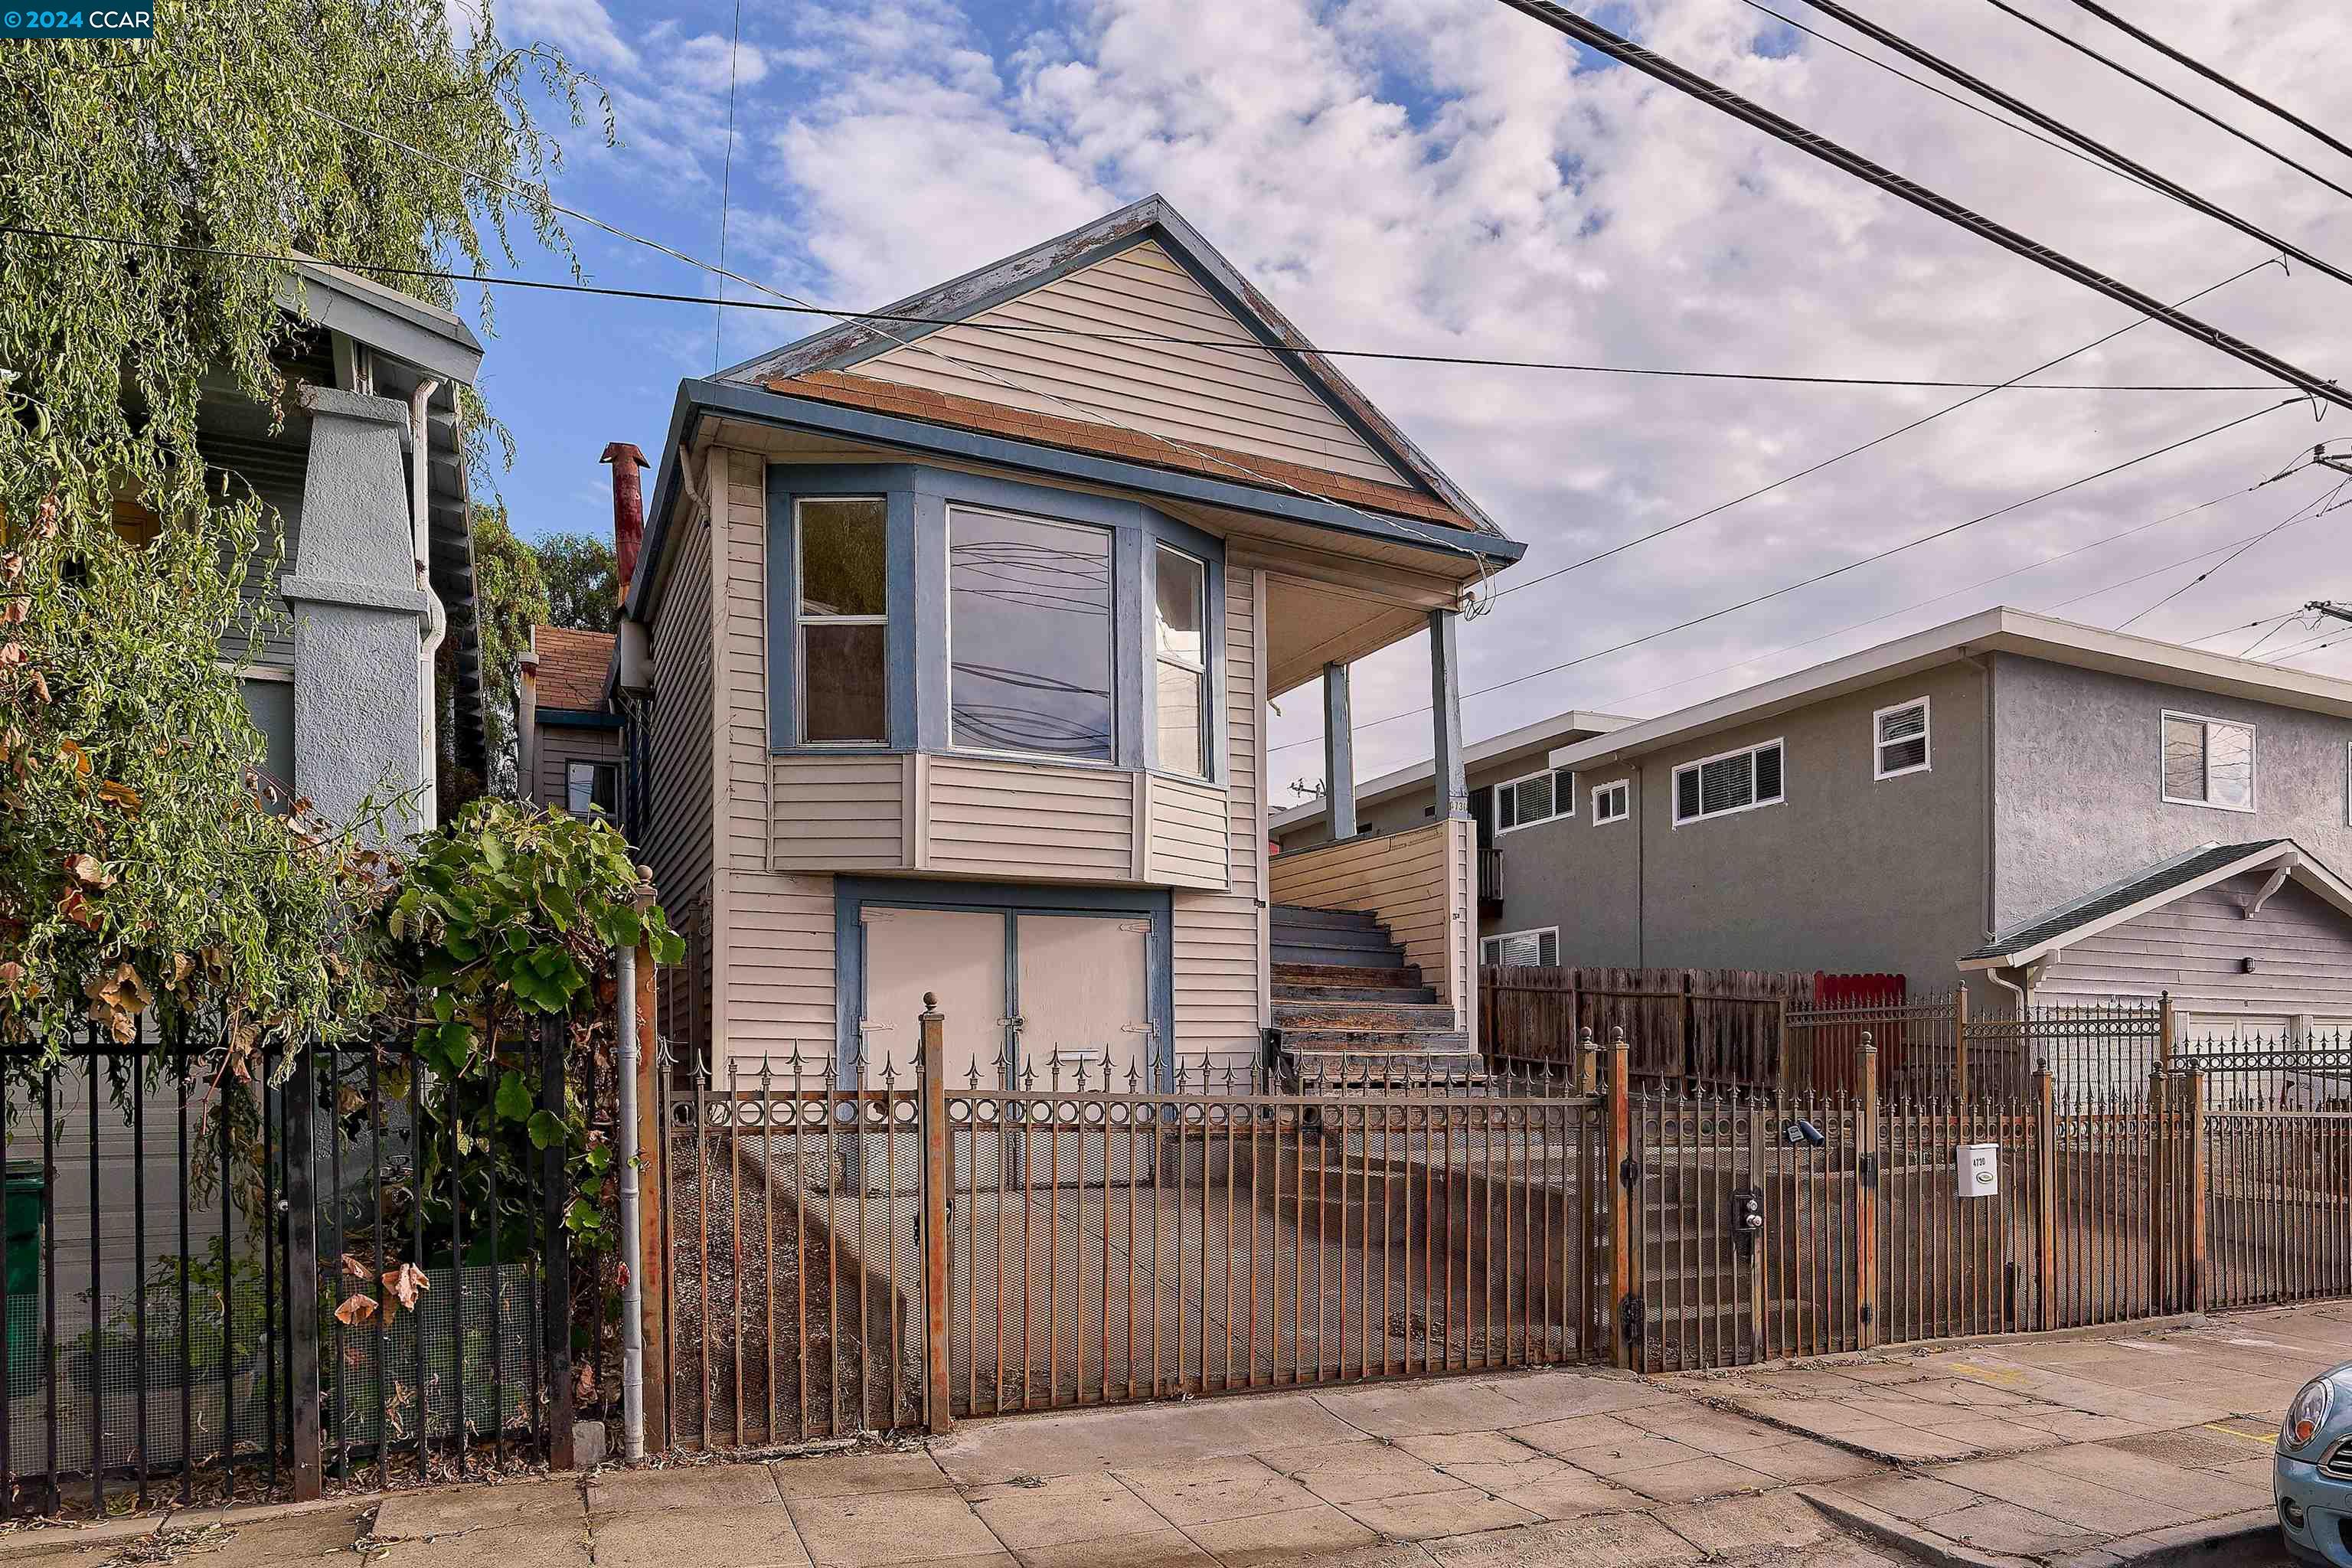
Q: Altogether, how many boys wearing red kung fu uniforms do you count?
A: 0